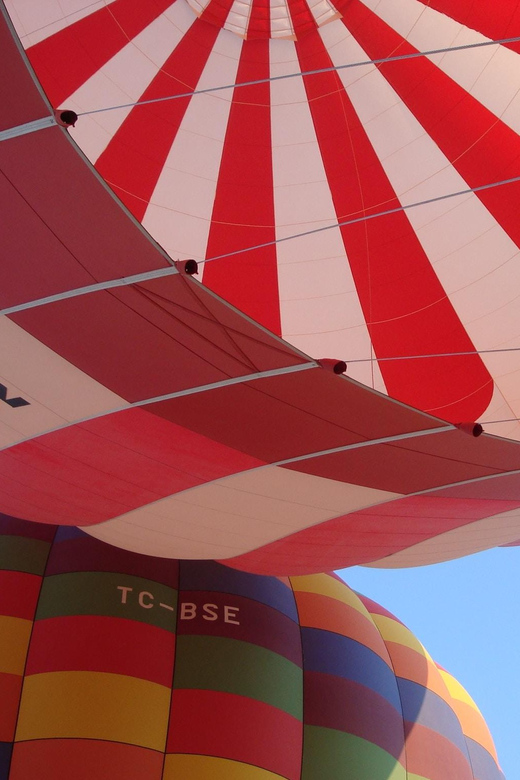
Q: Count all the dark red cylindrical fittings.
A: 4